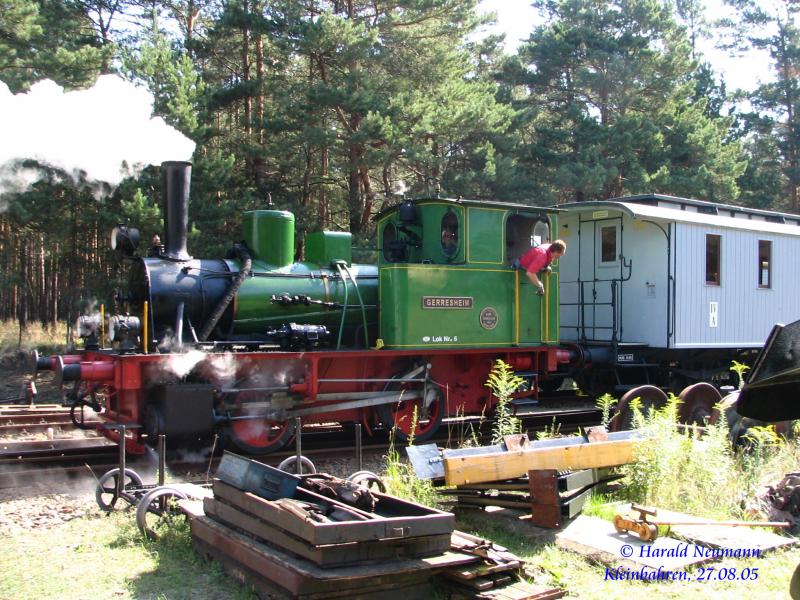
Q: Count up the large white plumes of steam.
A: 1